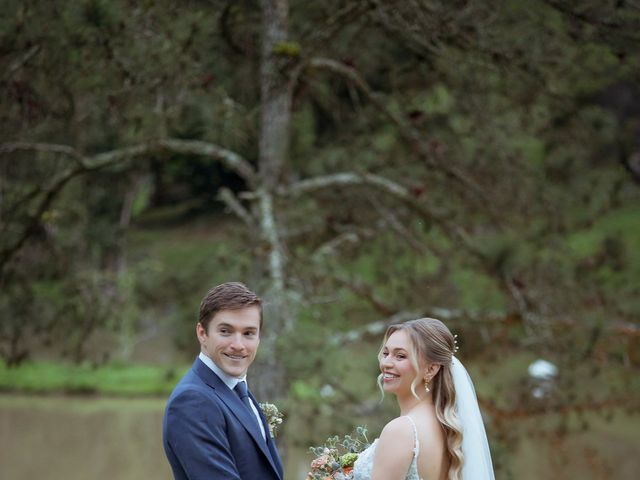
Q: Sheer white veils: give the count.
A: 1